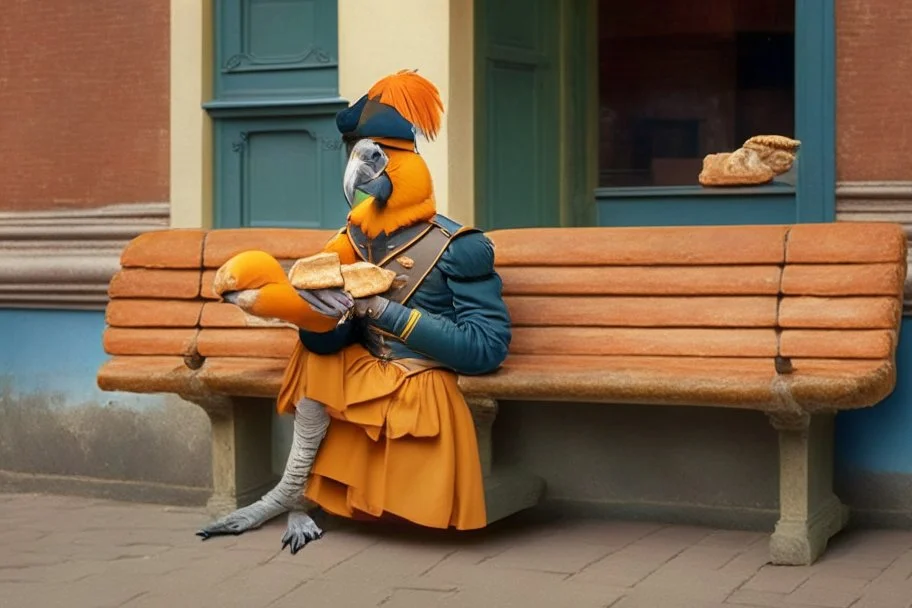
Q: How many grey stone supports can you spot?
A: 3